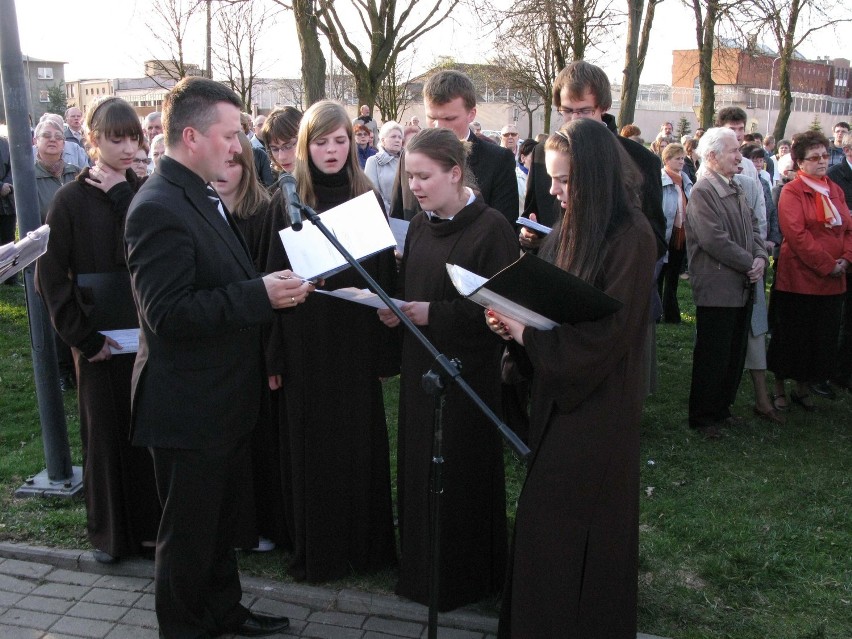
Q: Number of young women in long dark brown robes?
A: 5